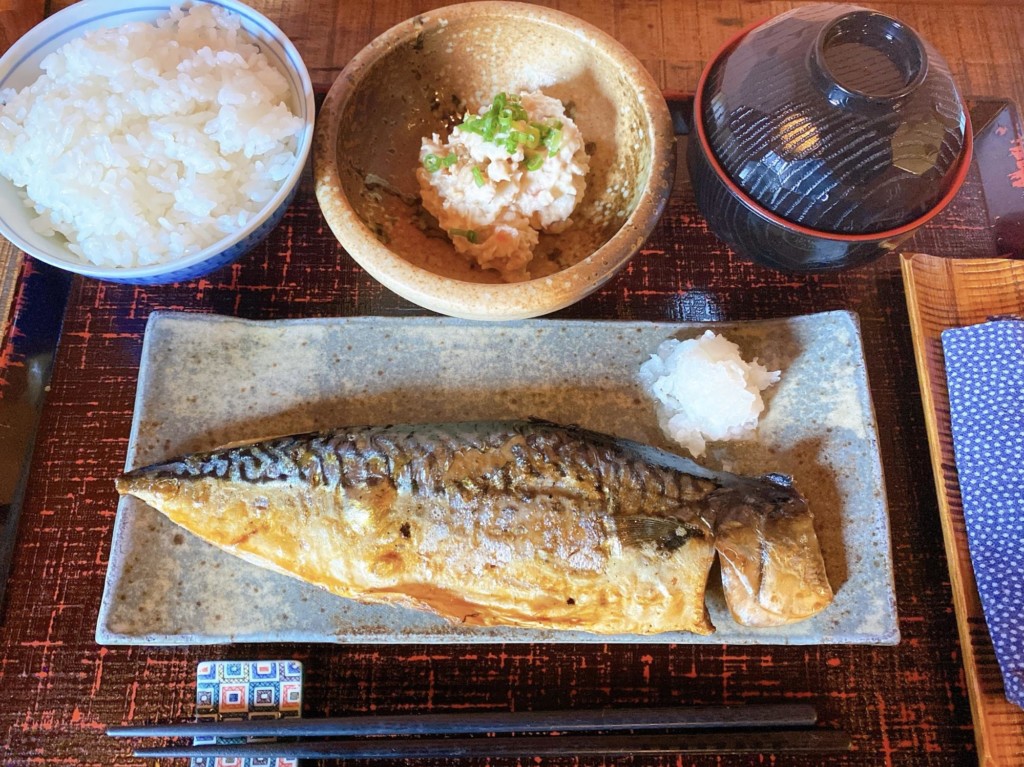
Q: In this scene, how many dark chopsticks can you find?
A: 2